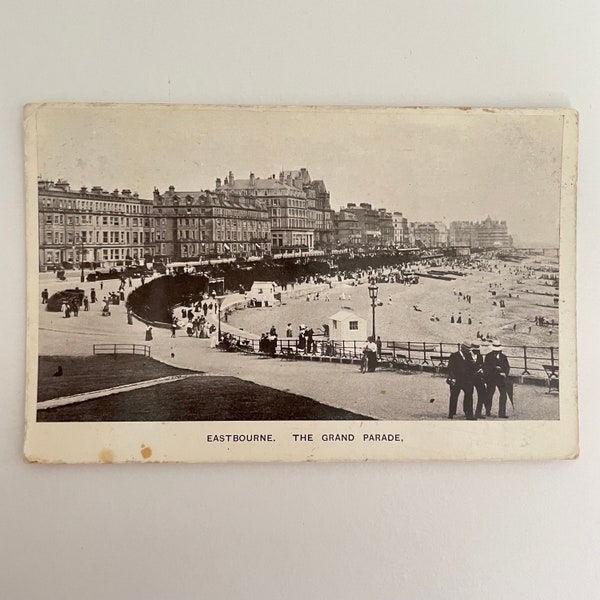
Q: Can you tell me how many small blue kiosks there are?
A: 0